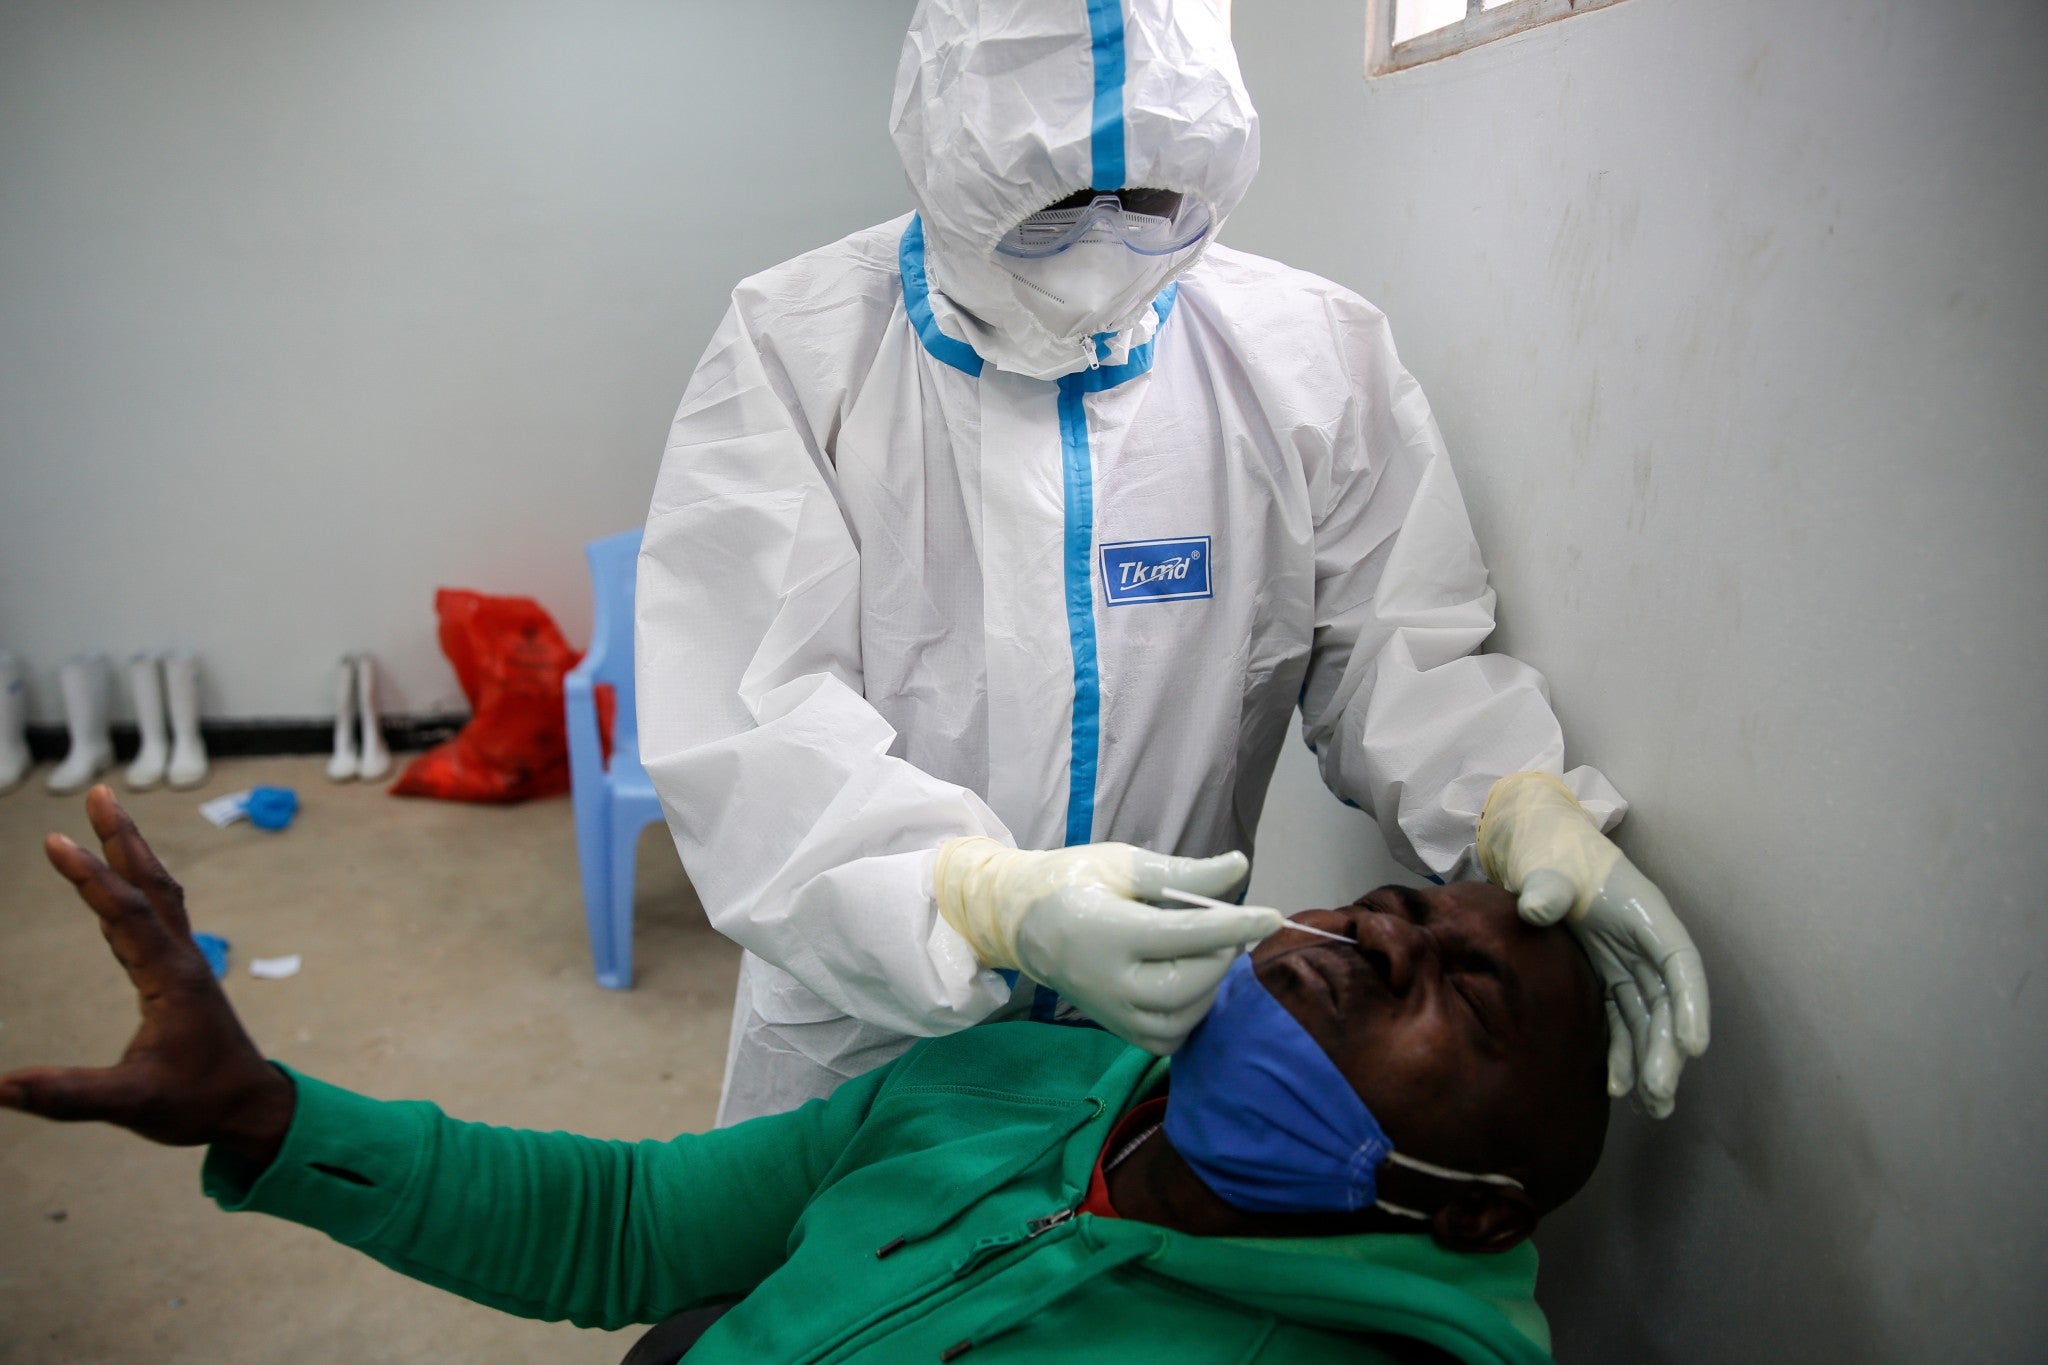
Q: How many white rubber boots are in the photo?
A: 6